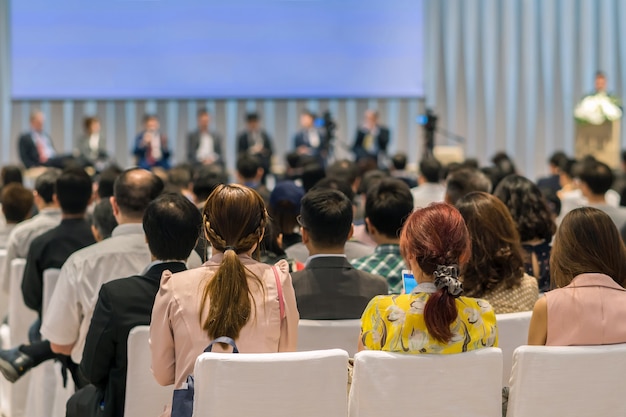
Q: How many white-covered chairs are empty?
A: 0